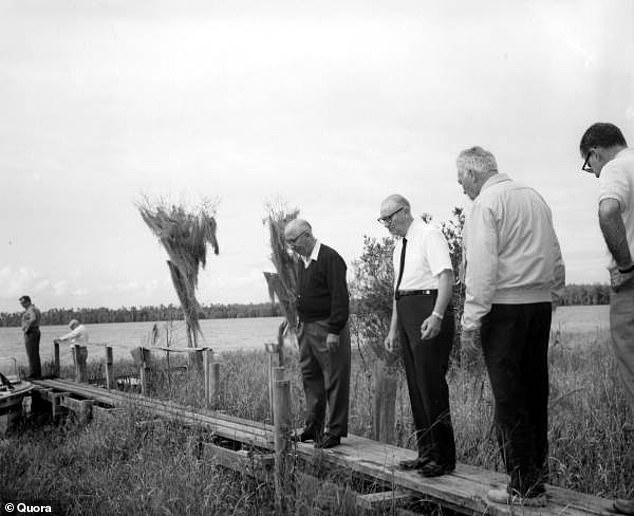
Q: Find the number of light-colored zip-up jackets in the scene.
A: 1